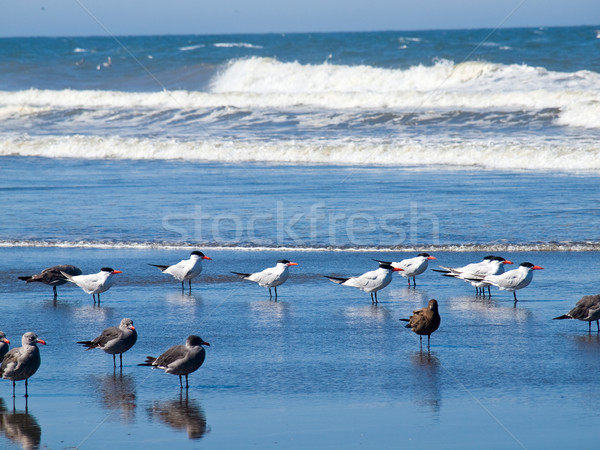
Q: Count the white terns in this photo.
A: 8